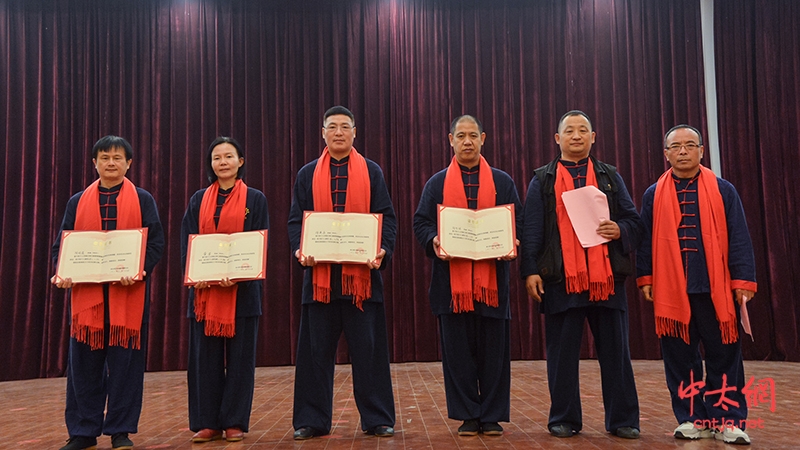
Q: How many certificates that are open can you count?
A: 4